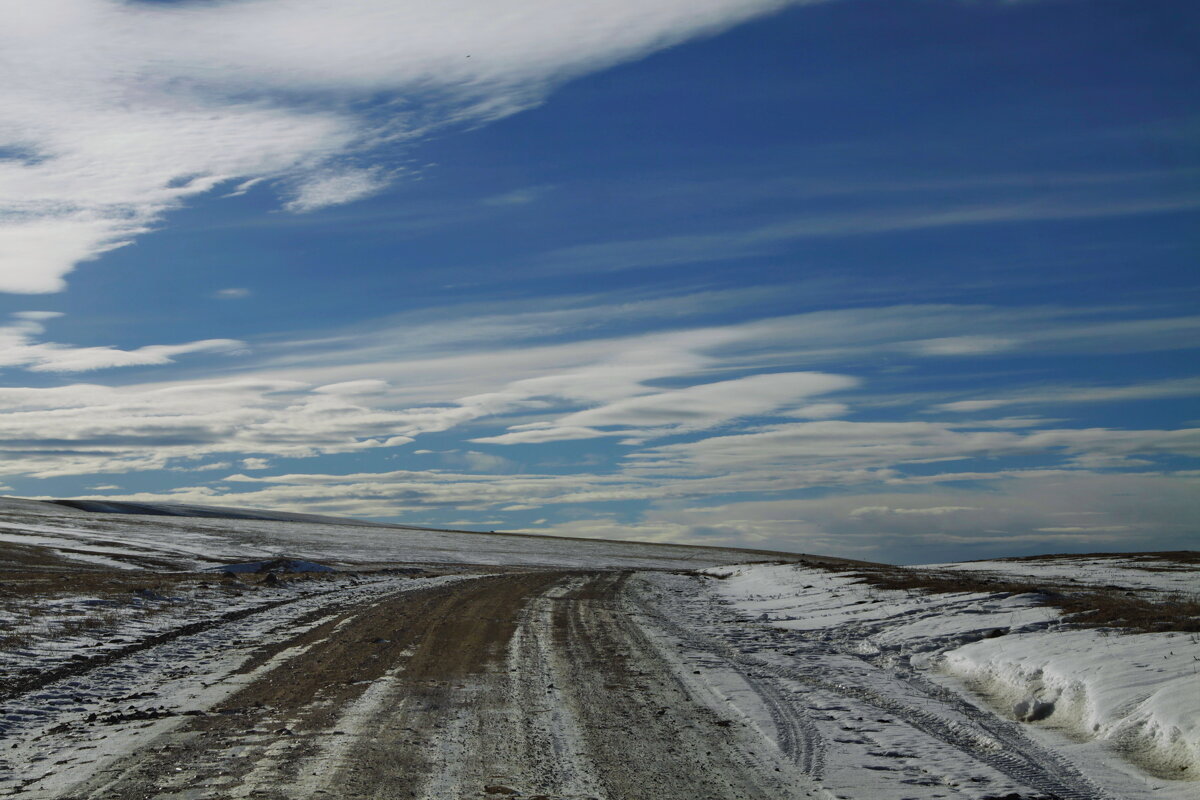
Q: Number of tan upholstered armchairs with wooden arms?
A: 0